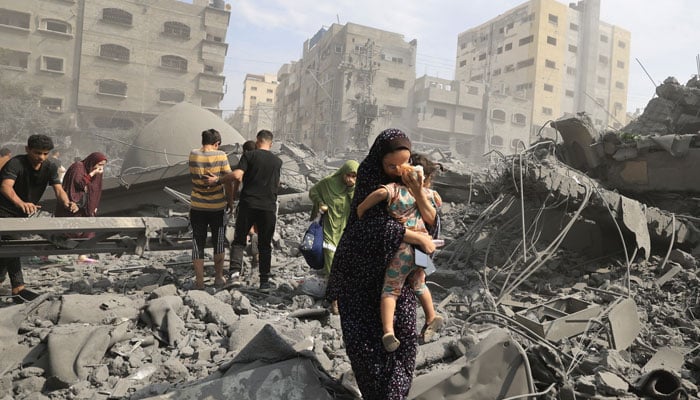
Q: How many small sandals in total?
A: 2